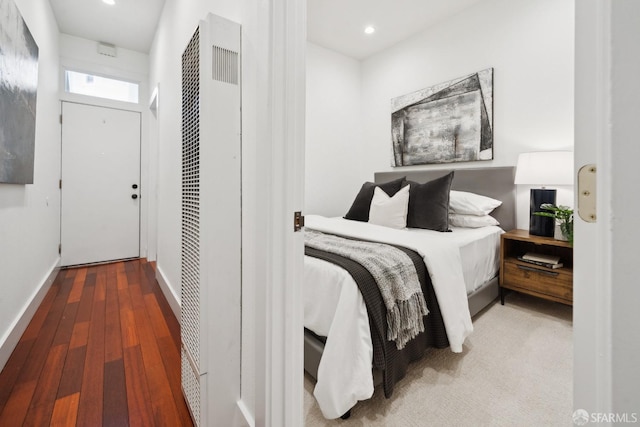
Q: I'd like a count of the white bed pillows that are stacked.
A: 2